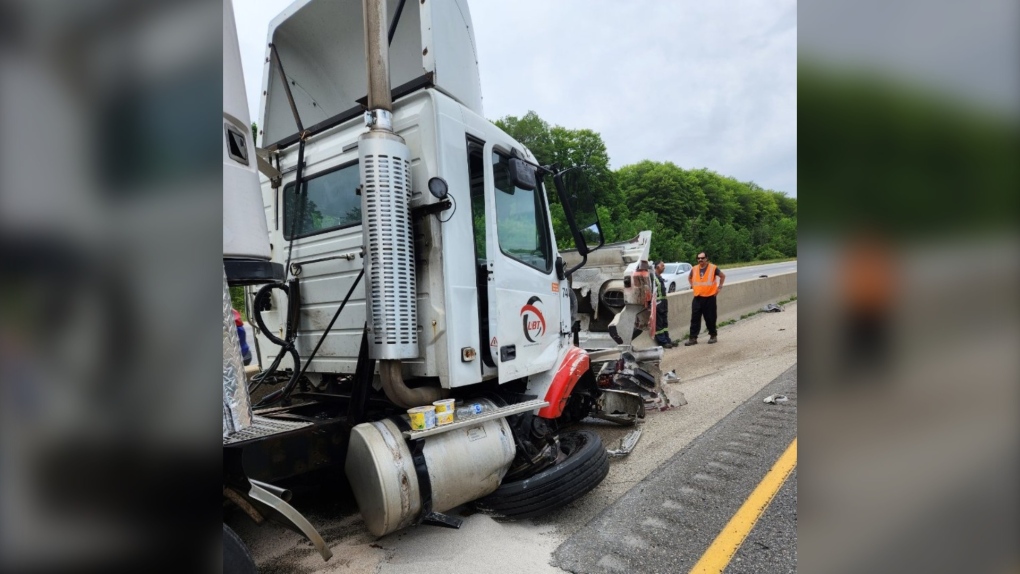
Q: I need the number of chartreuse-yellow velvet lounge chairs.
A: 0